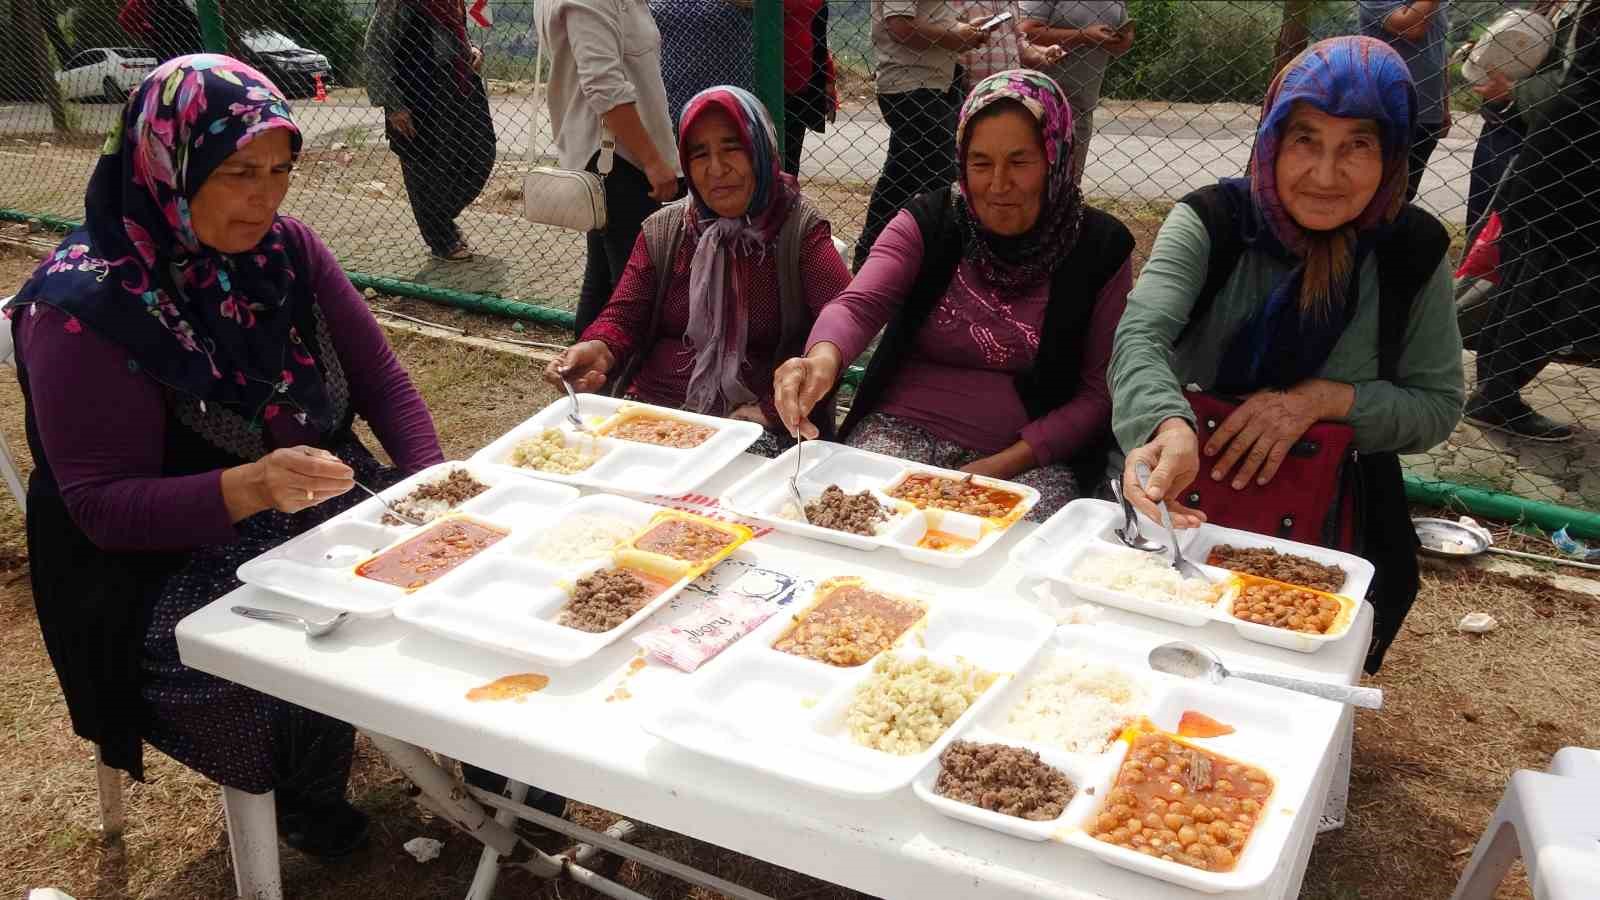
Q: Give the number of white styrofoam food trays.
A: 7